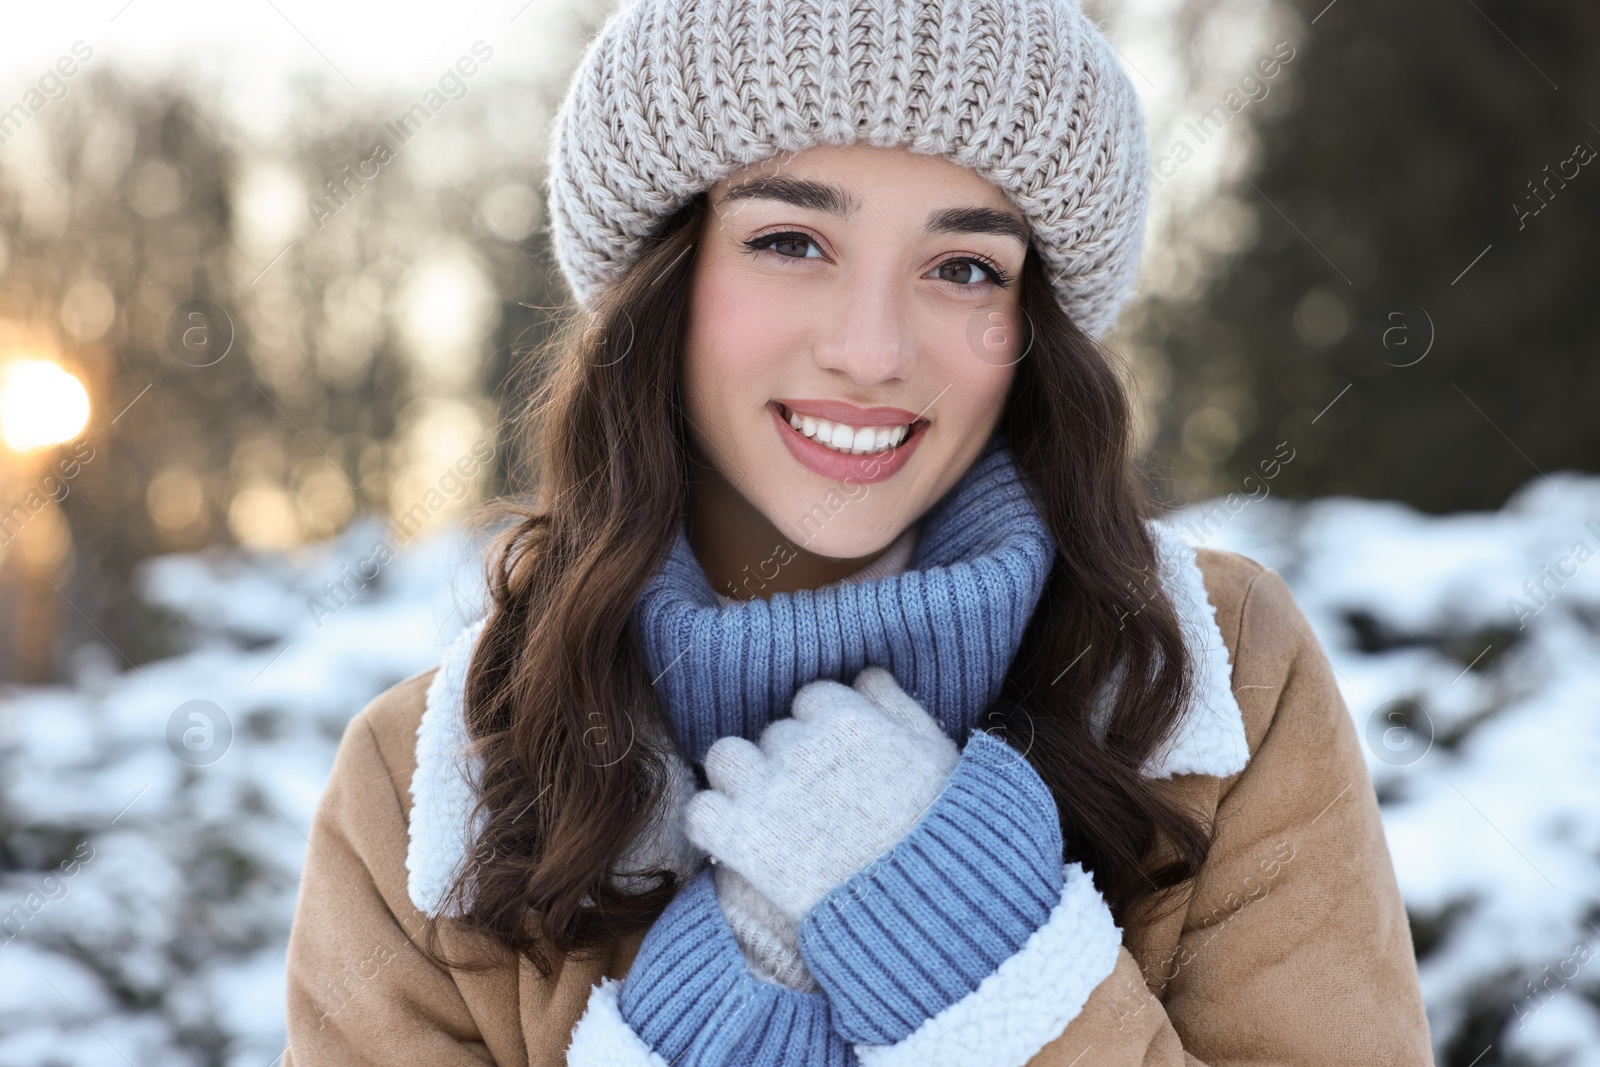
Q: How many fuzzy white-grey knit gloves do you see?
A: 2